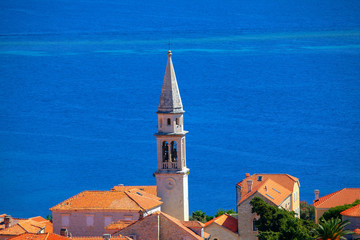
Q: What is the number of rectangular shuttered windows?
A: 4